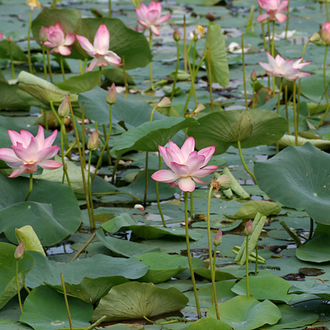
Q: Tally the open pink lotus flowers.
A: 7